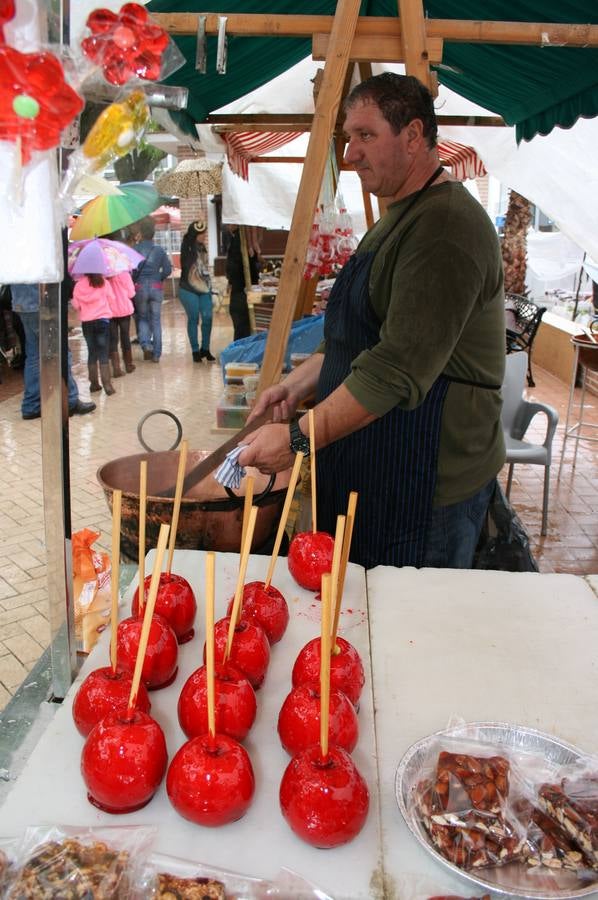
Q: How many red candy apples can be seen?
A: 12